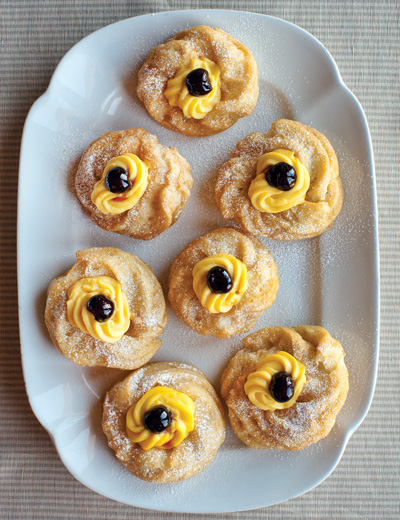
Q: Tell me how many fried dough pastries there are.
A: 7